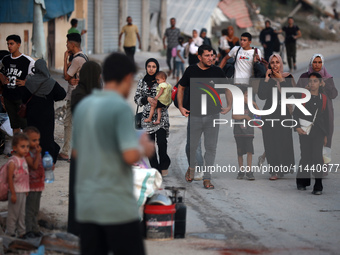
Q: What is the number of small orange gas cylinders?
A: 0